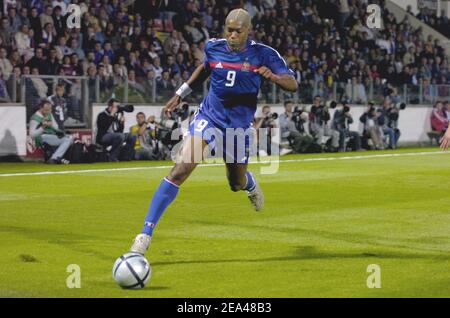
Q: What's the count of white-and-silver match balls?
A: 1